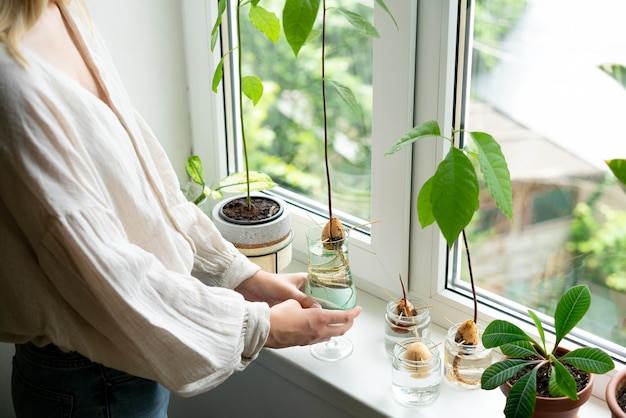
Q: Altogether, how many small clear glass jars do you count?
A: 3